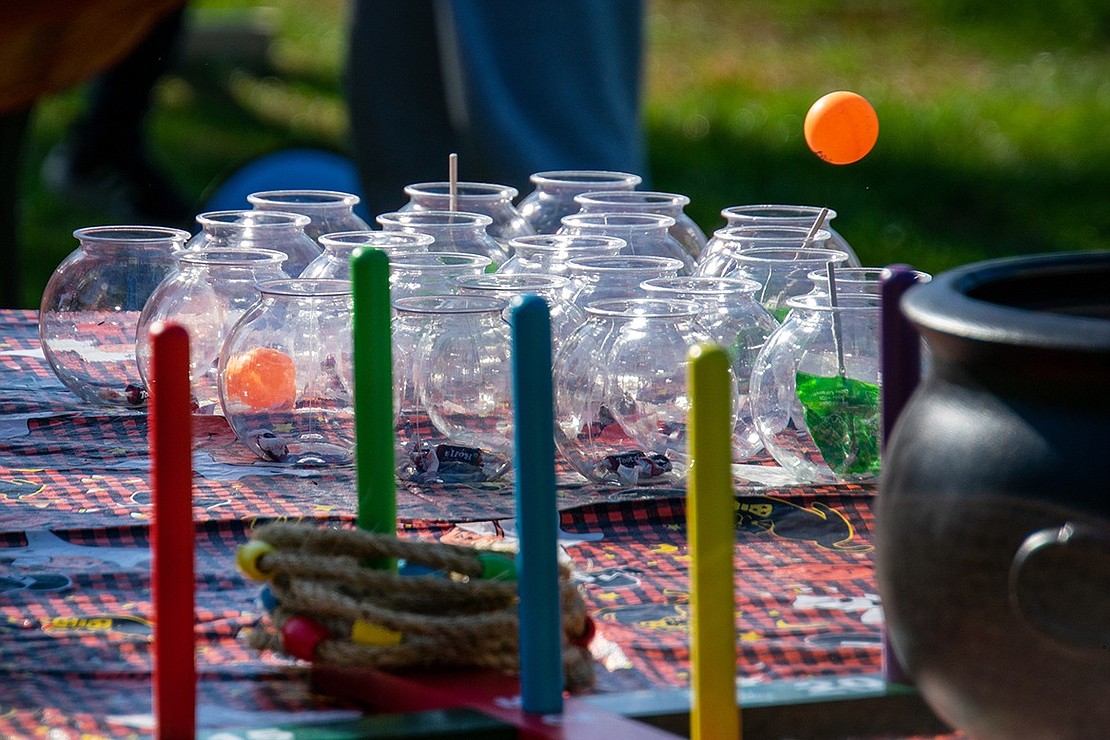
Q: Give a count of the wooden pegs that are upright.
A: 5